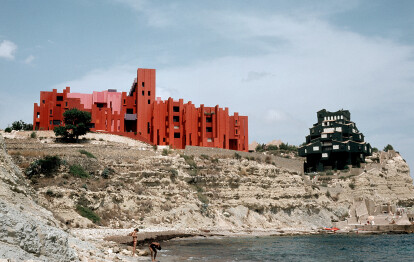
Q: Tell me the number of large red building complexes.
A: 1